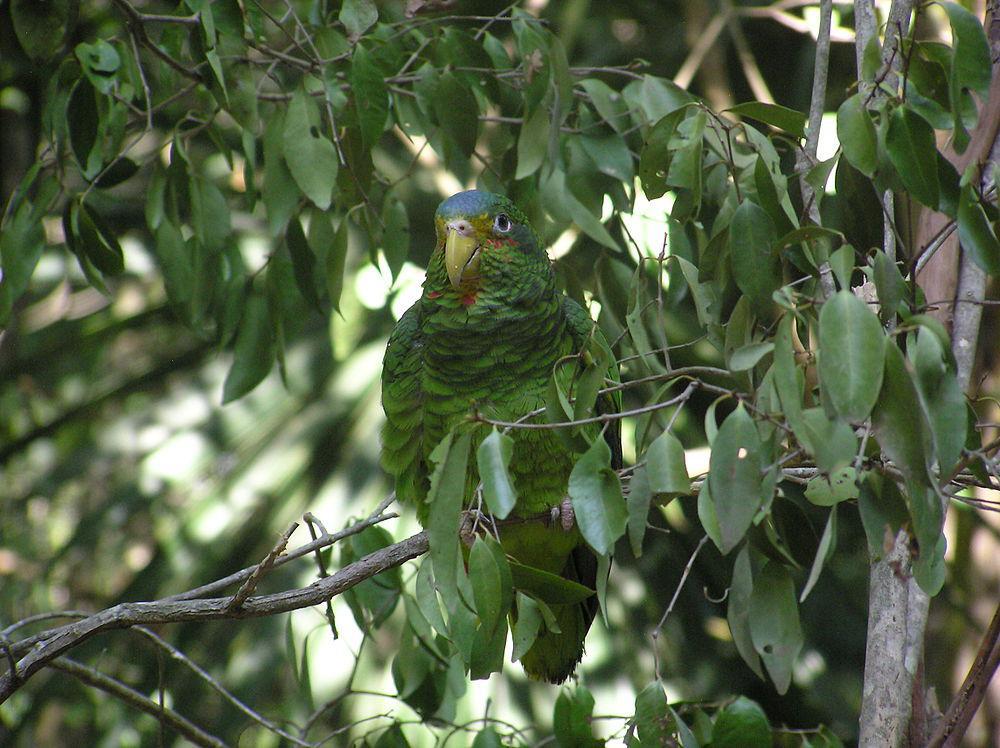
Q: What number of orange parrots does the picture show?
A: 0